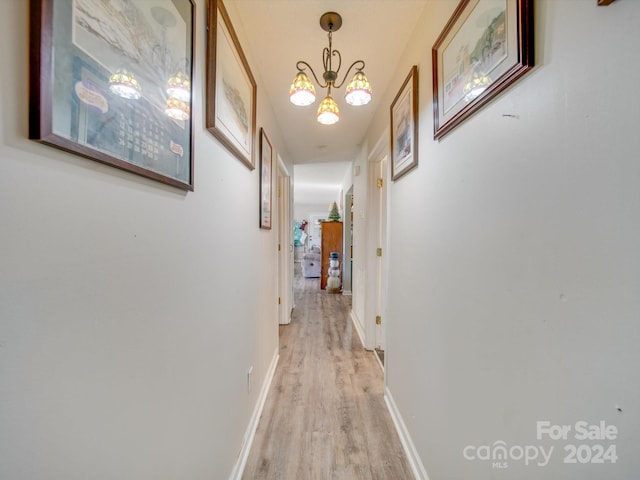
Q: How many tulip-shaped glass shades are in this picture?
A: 3